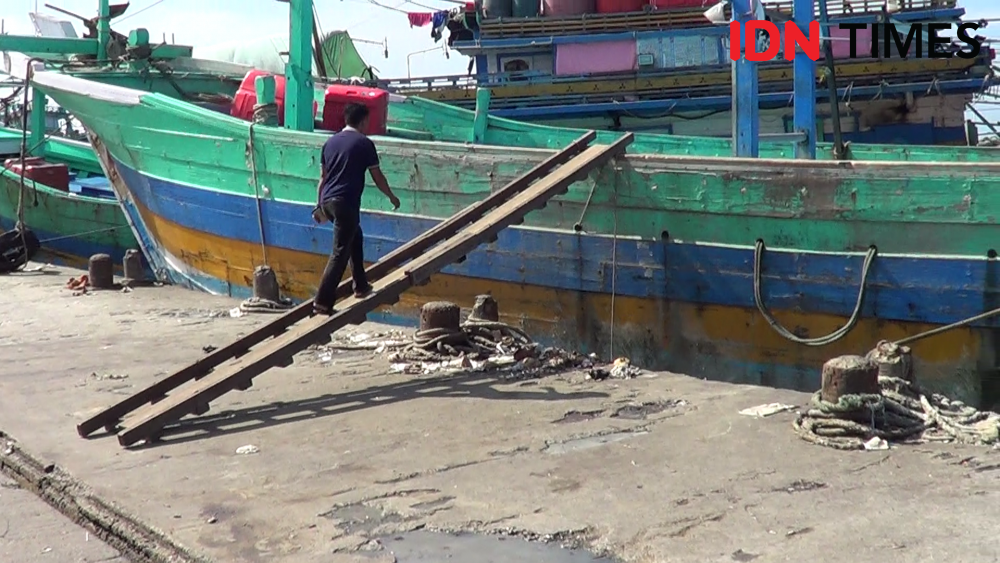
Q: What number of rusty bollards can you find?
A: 7